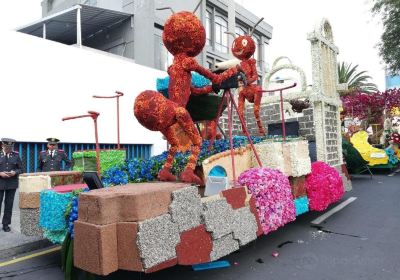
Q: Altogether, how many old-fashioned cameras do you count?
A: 1